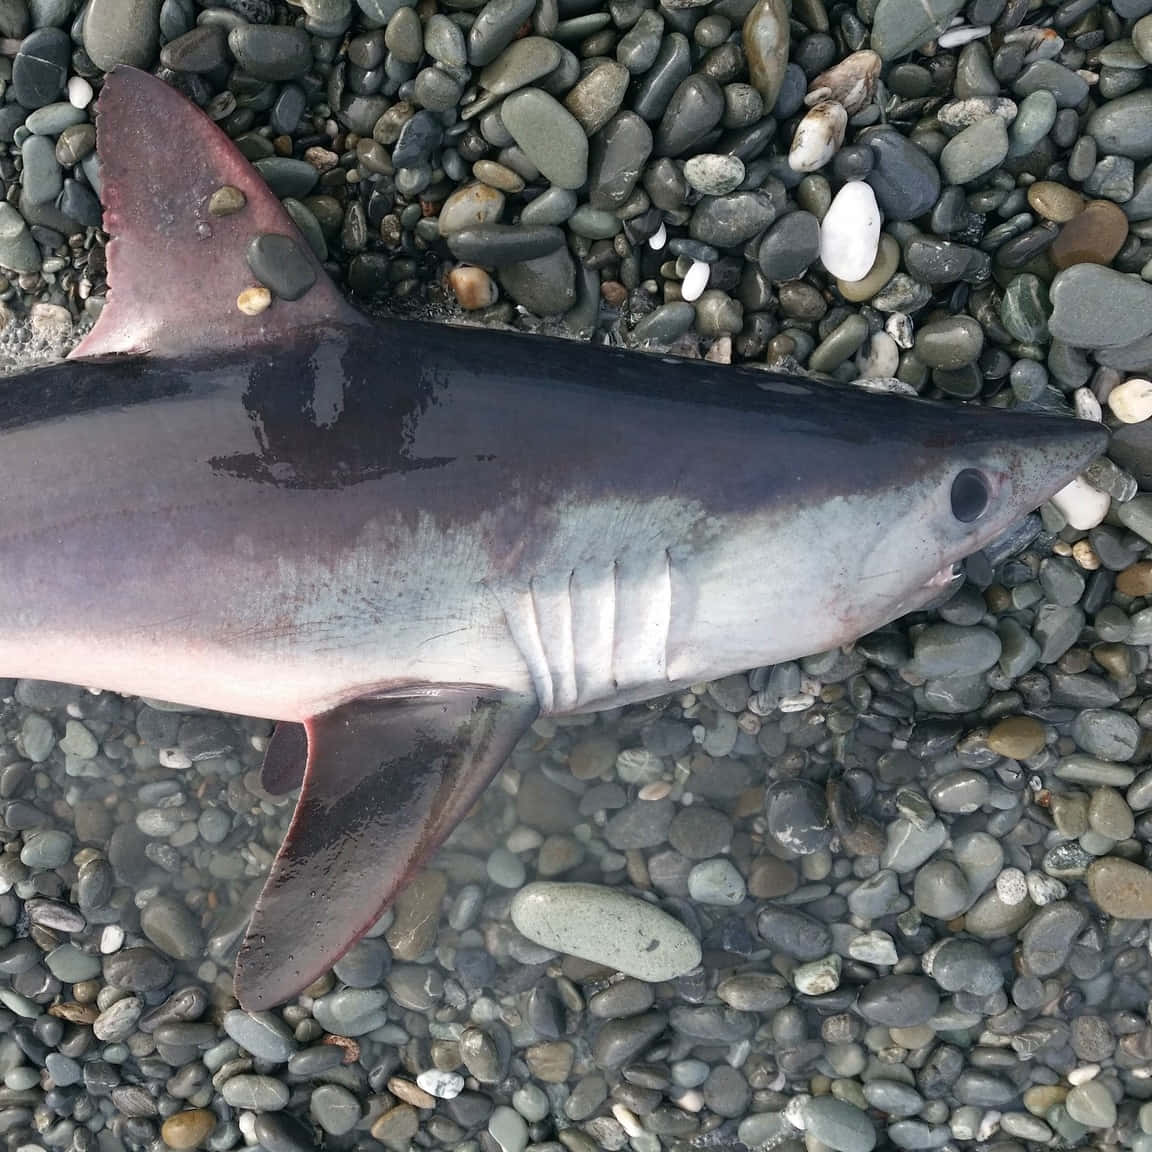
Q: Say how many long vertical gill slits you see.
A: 5